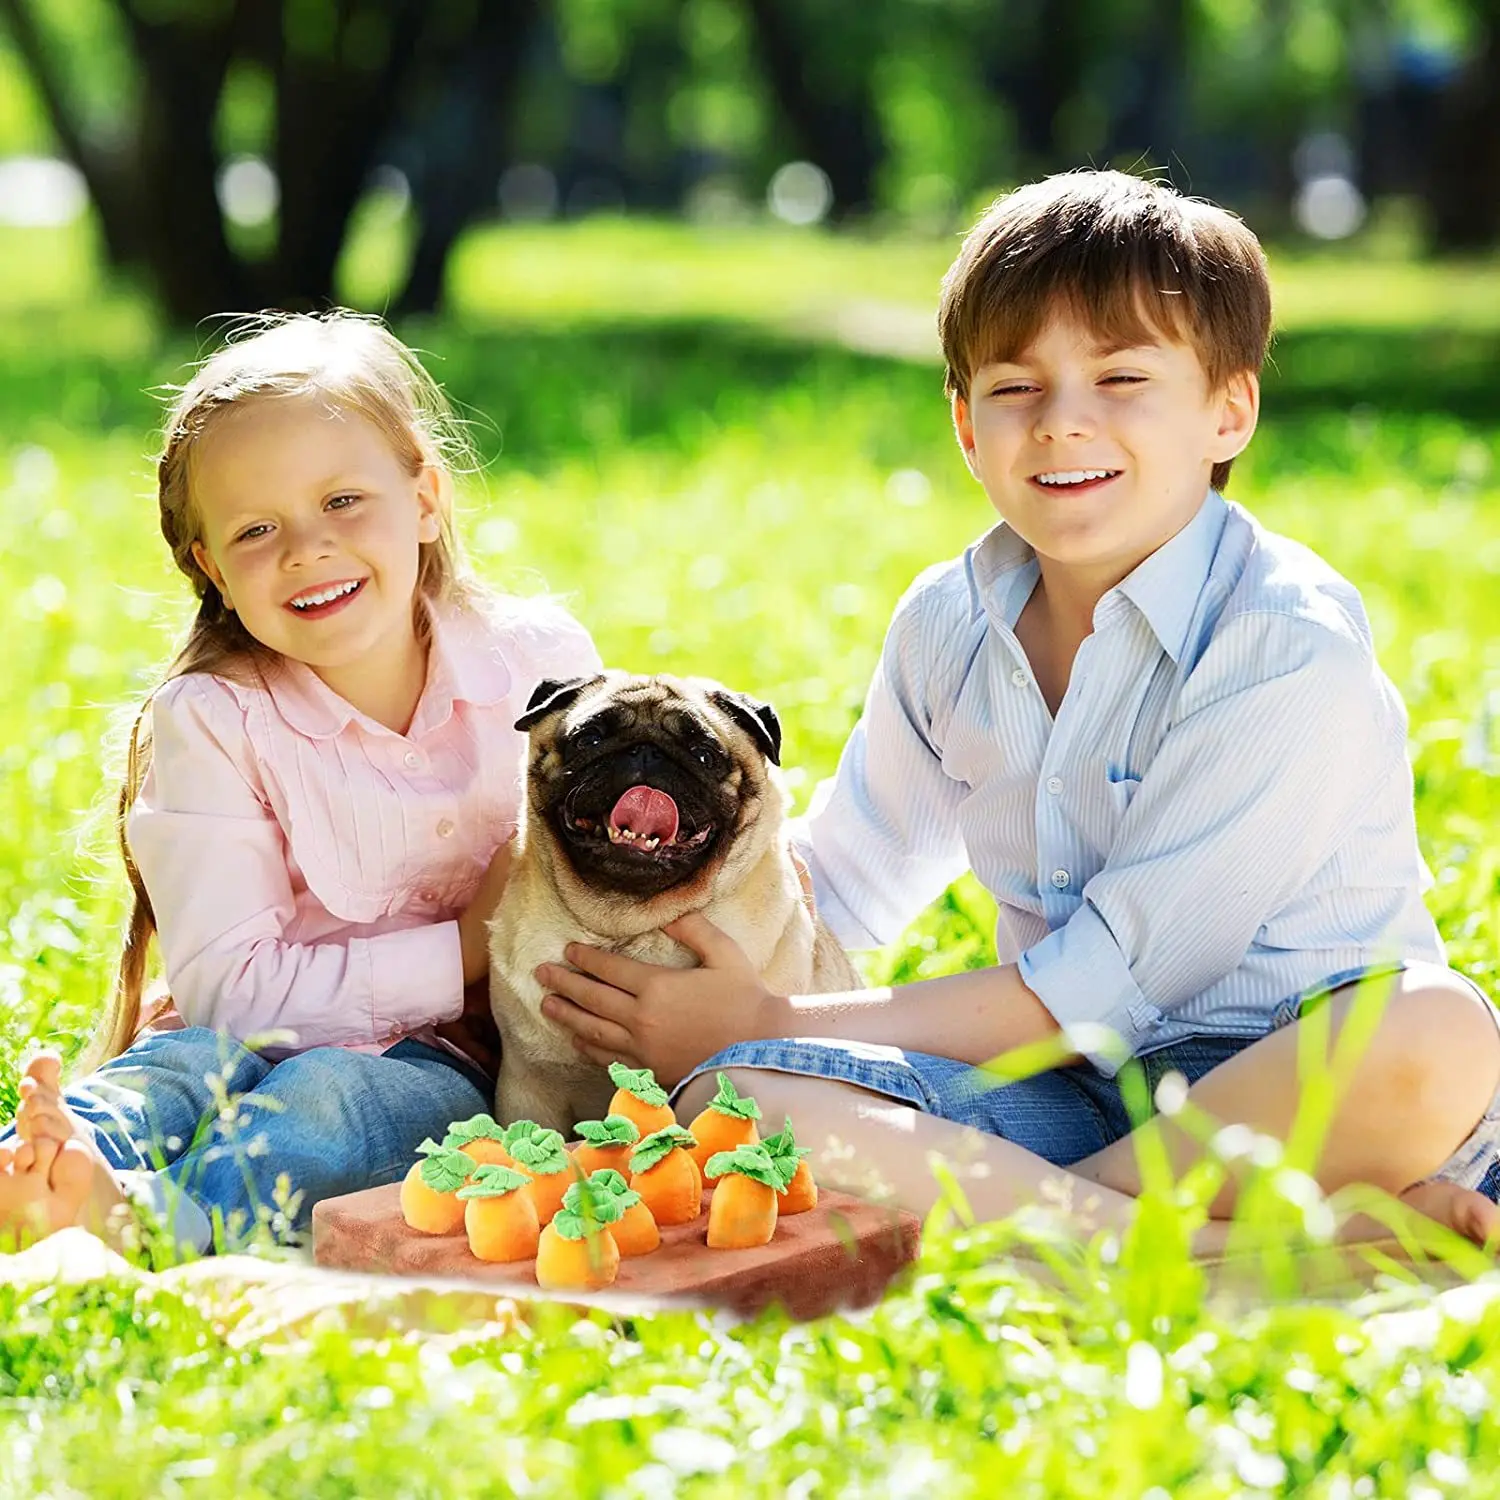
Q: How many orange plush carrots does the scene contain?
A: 12